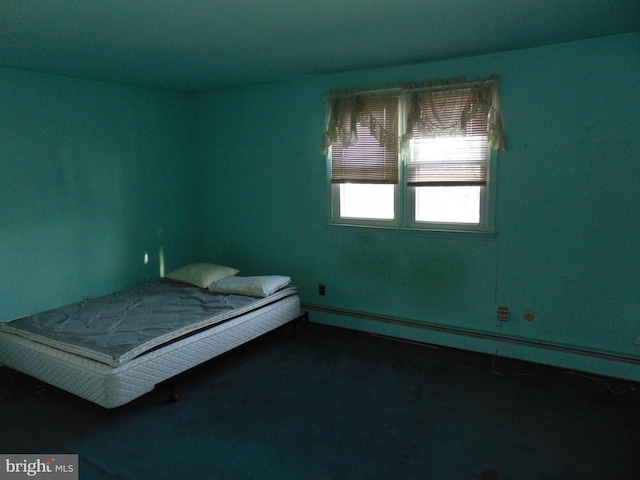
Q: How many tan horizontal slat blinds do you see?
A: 2